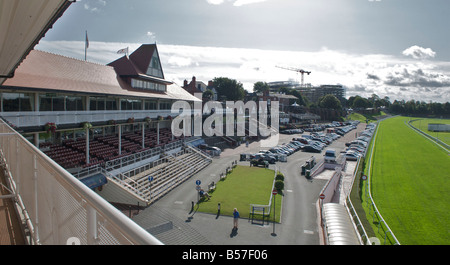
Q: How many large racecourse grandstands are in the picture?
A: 1